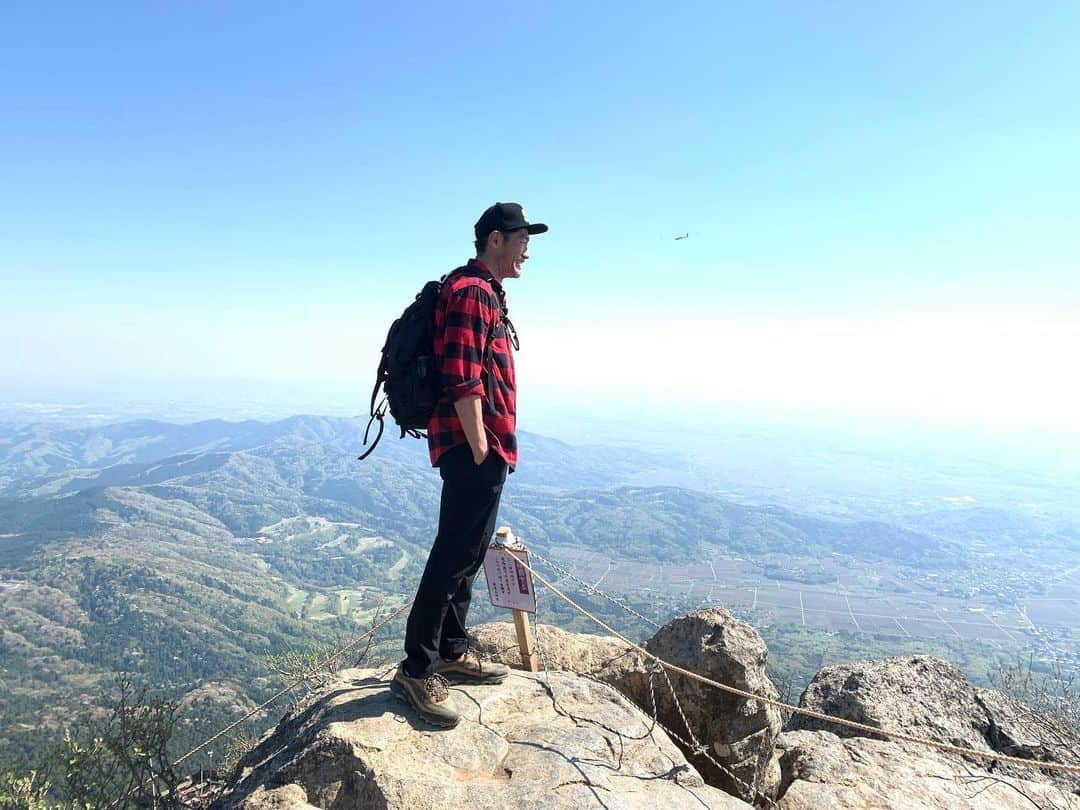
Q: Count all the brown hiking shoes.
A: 2